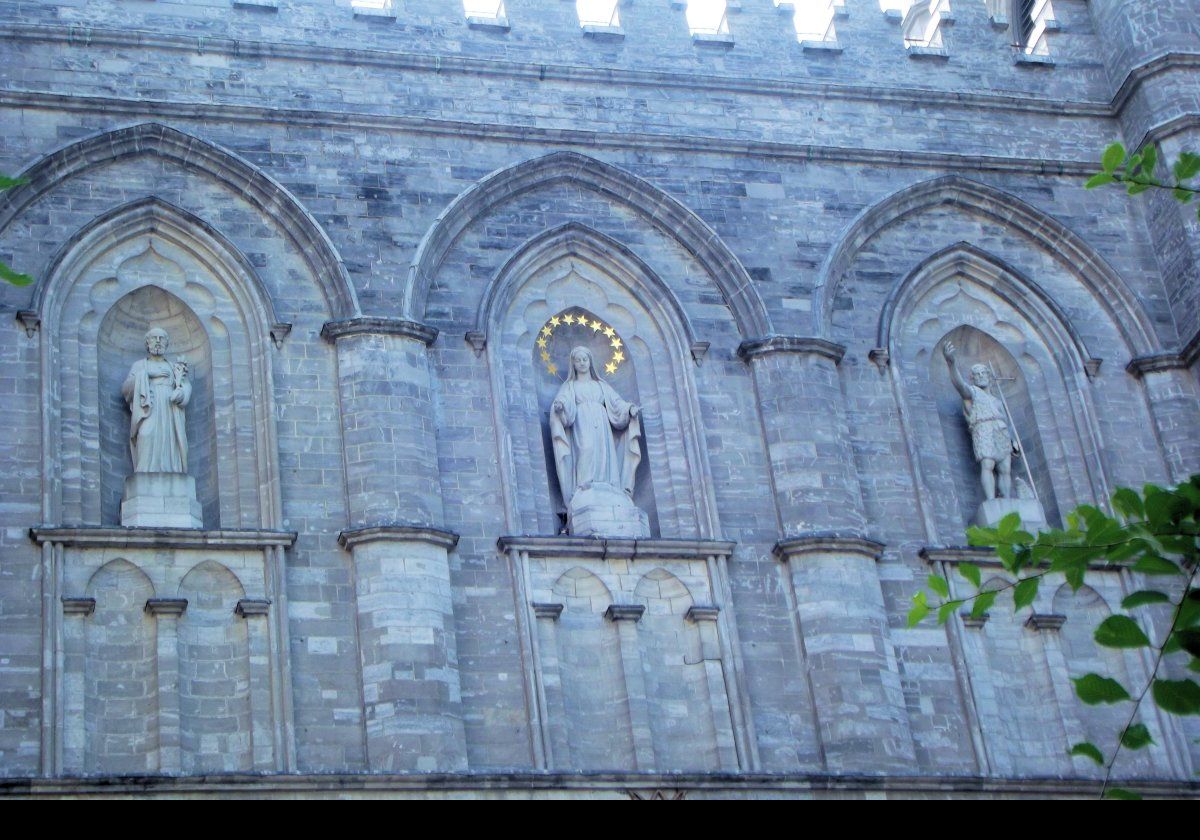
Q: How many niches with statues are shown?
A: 3